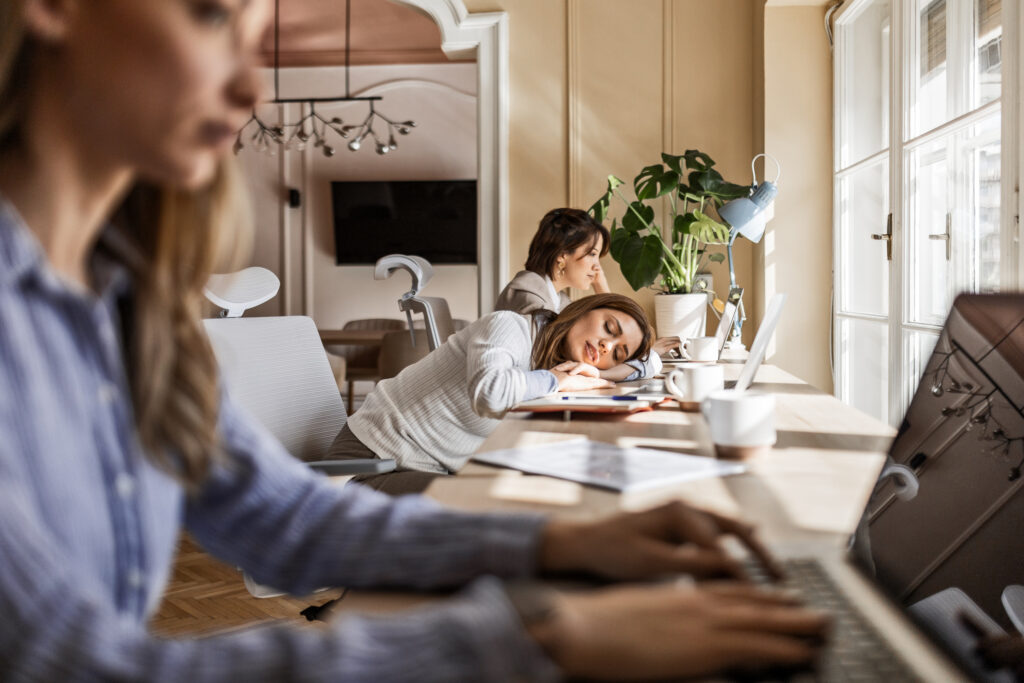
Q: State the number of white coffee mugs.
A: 3